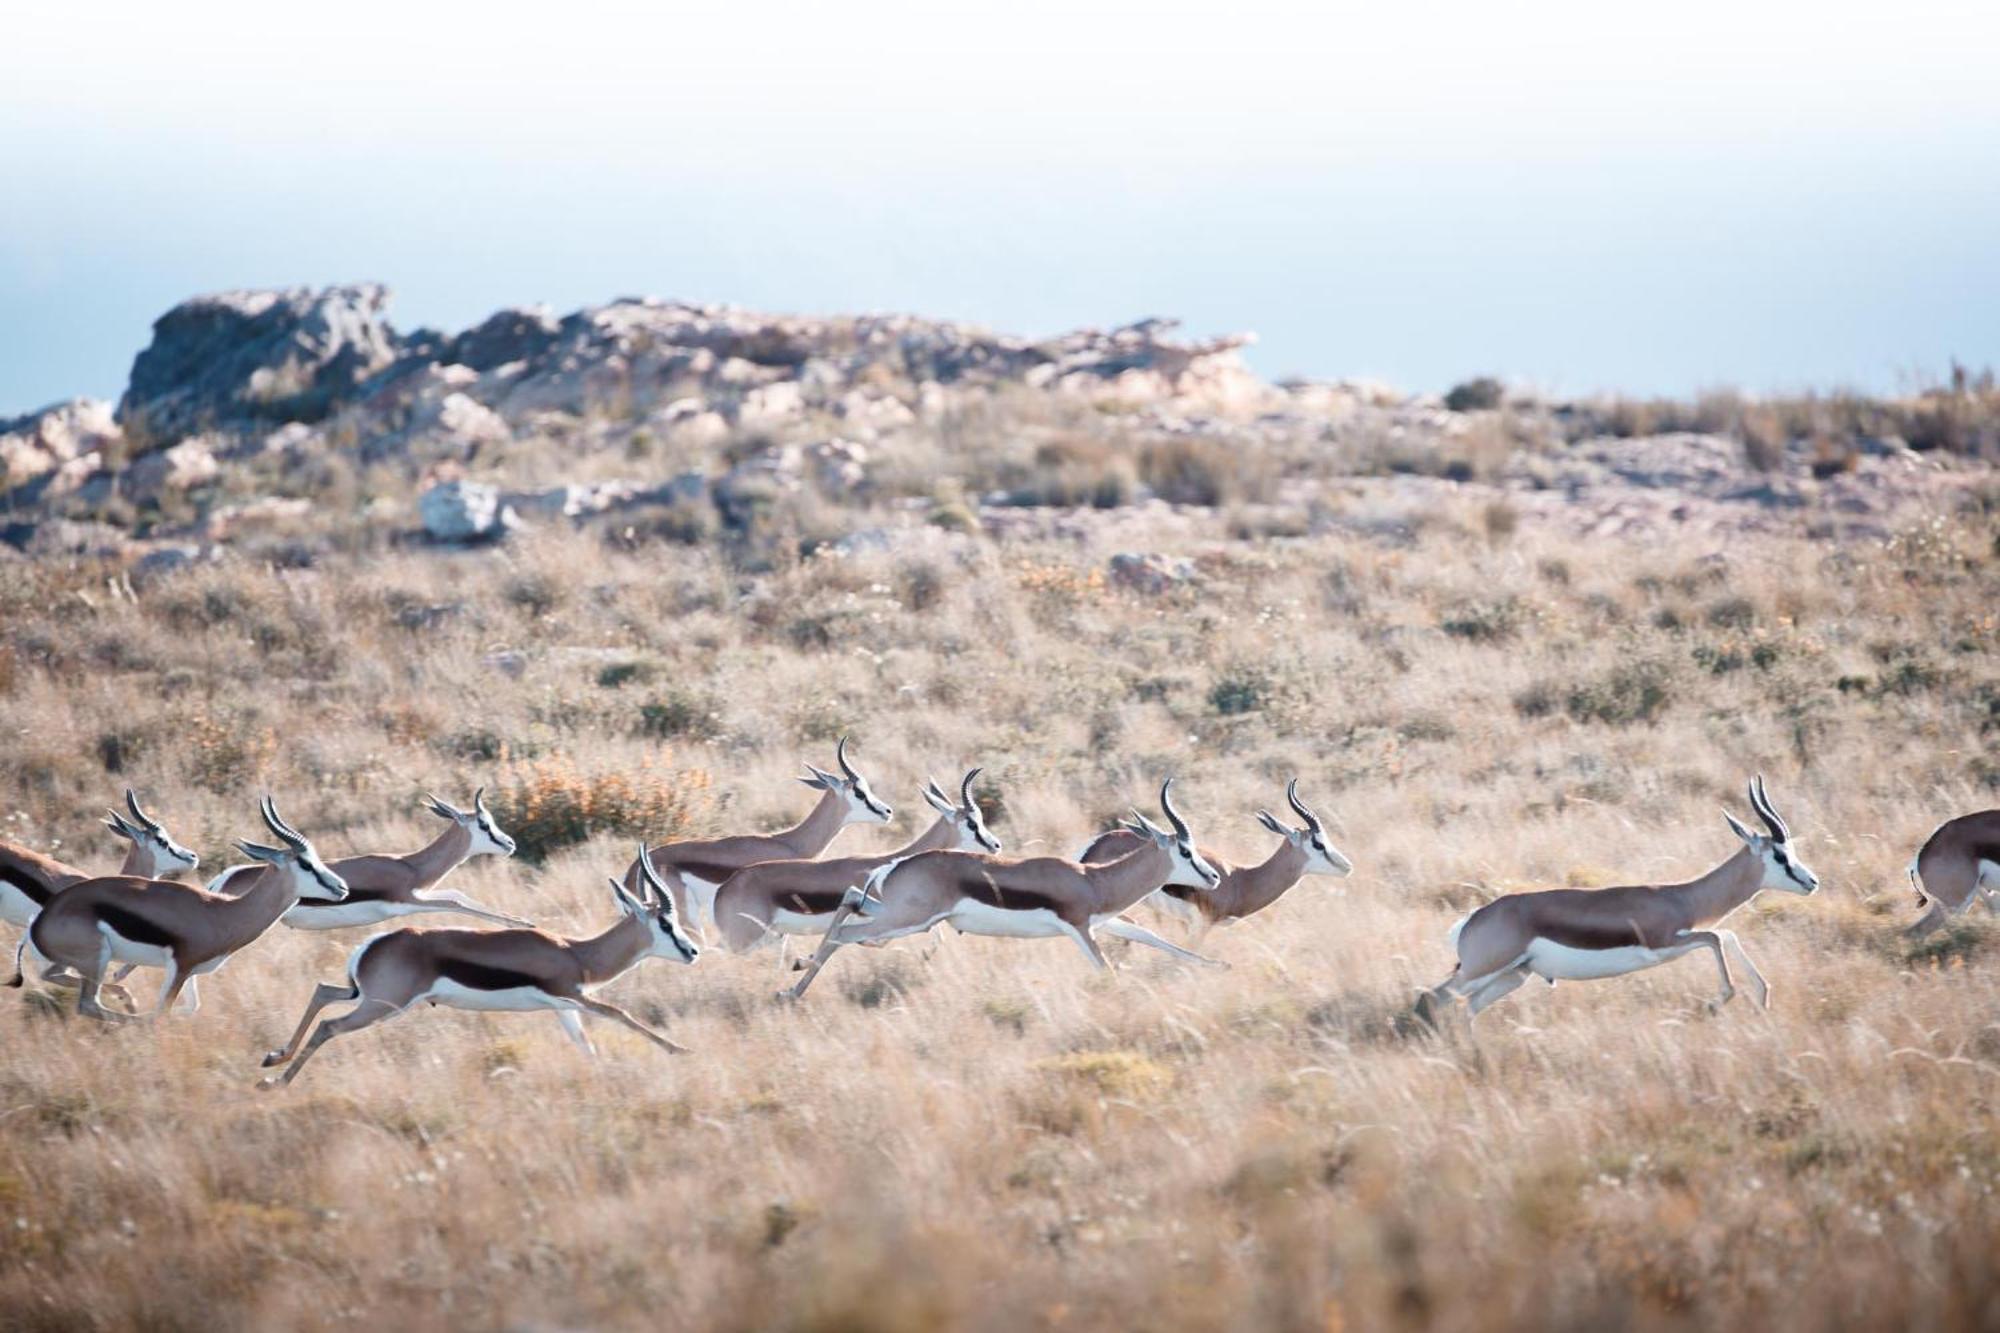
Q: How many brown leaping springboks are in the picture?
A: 10